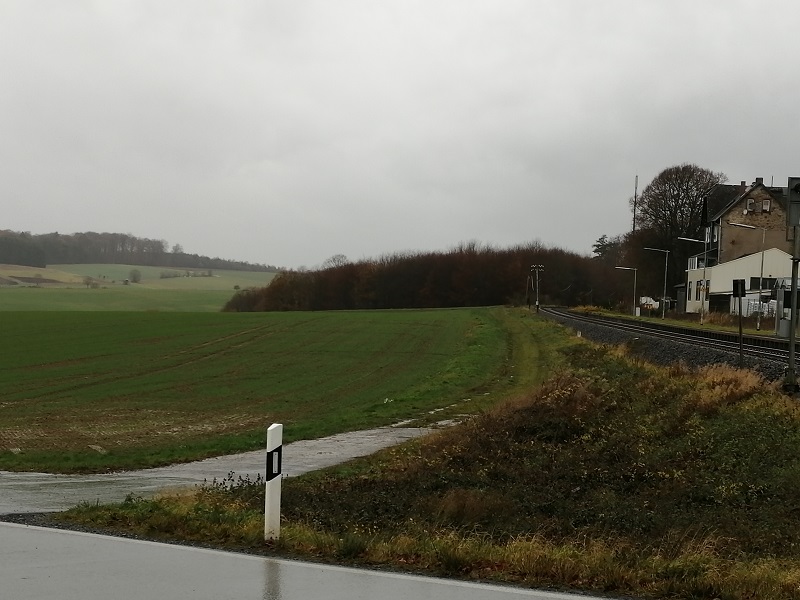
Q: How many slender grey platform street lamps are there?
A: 4